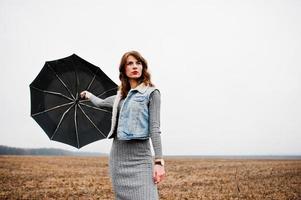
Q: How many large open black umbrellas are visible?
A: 1